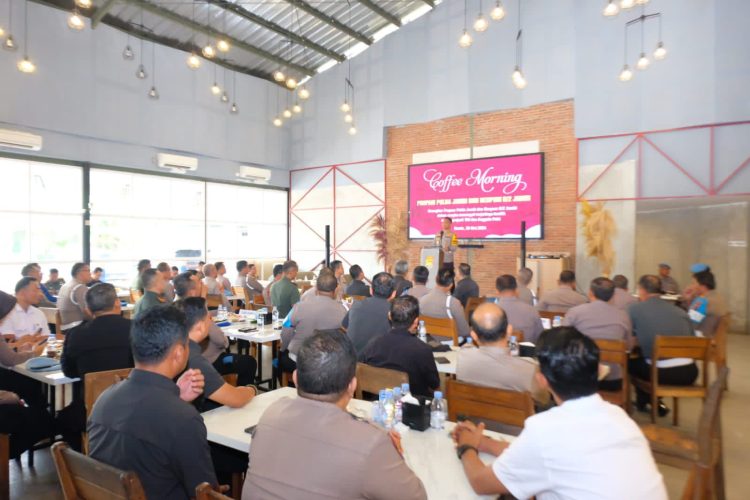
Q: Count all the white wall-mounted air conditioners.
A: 3